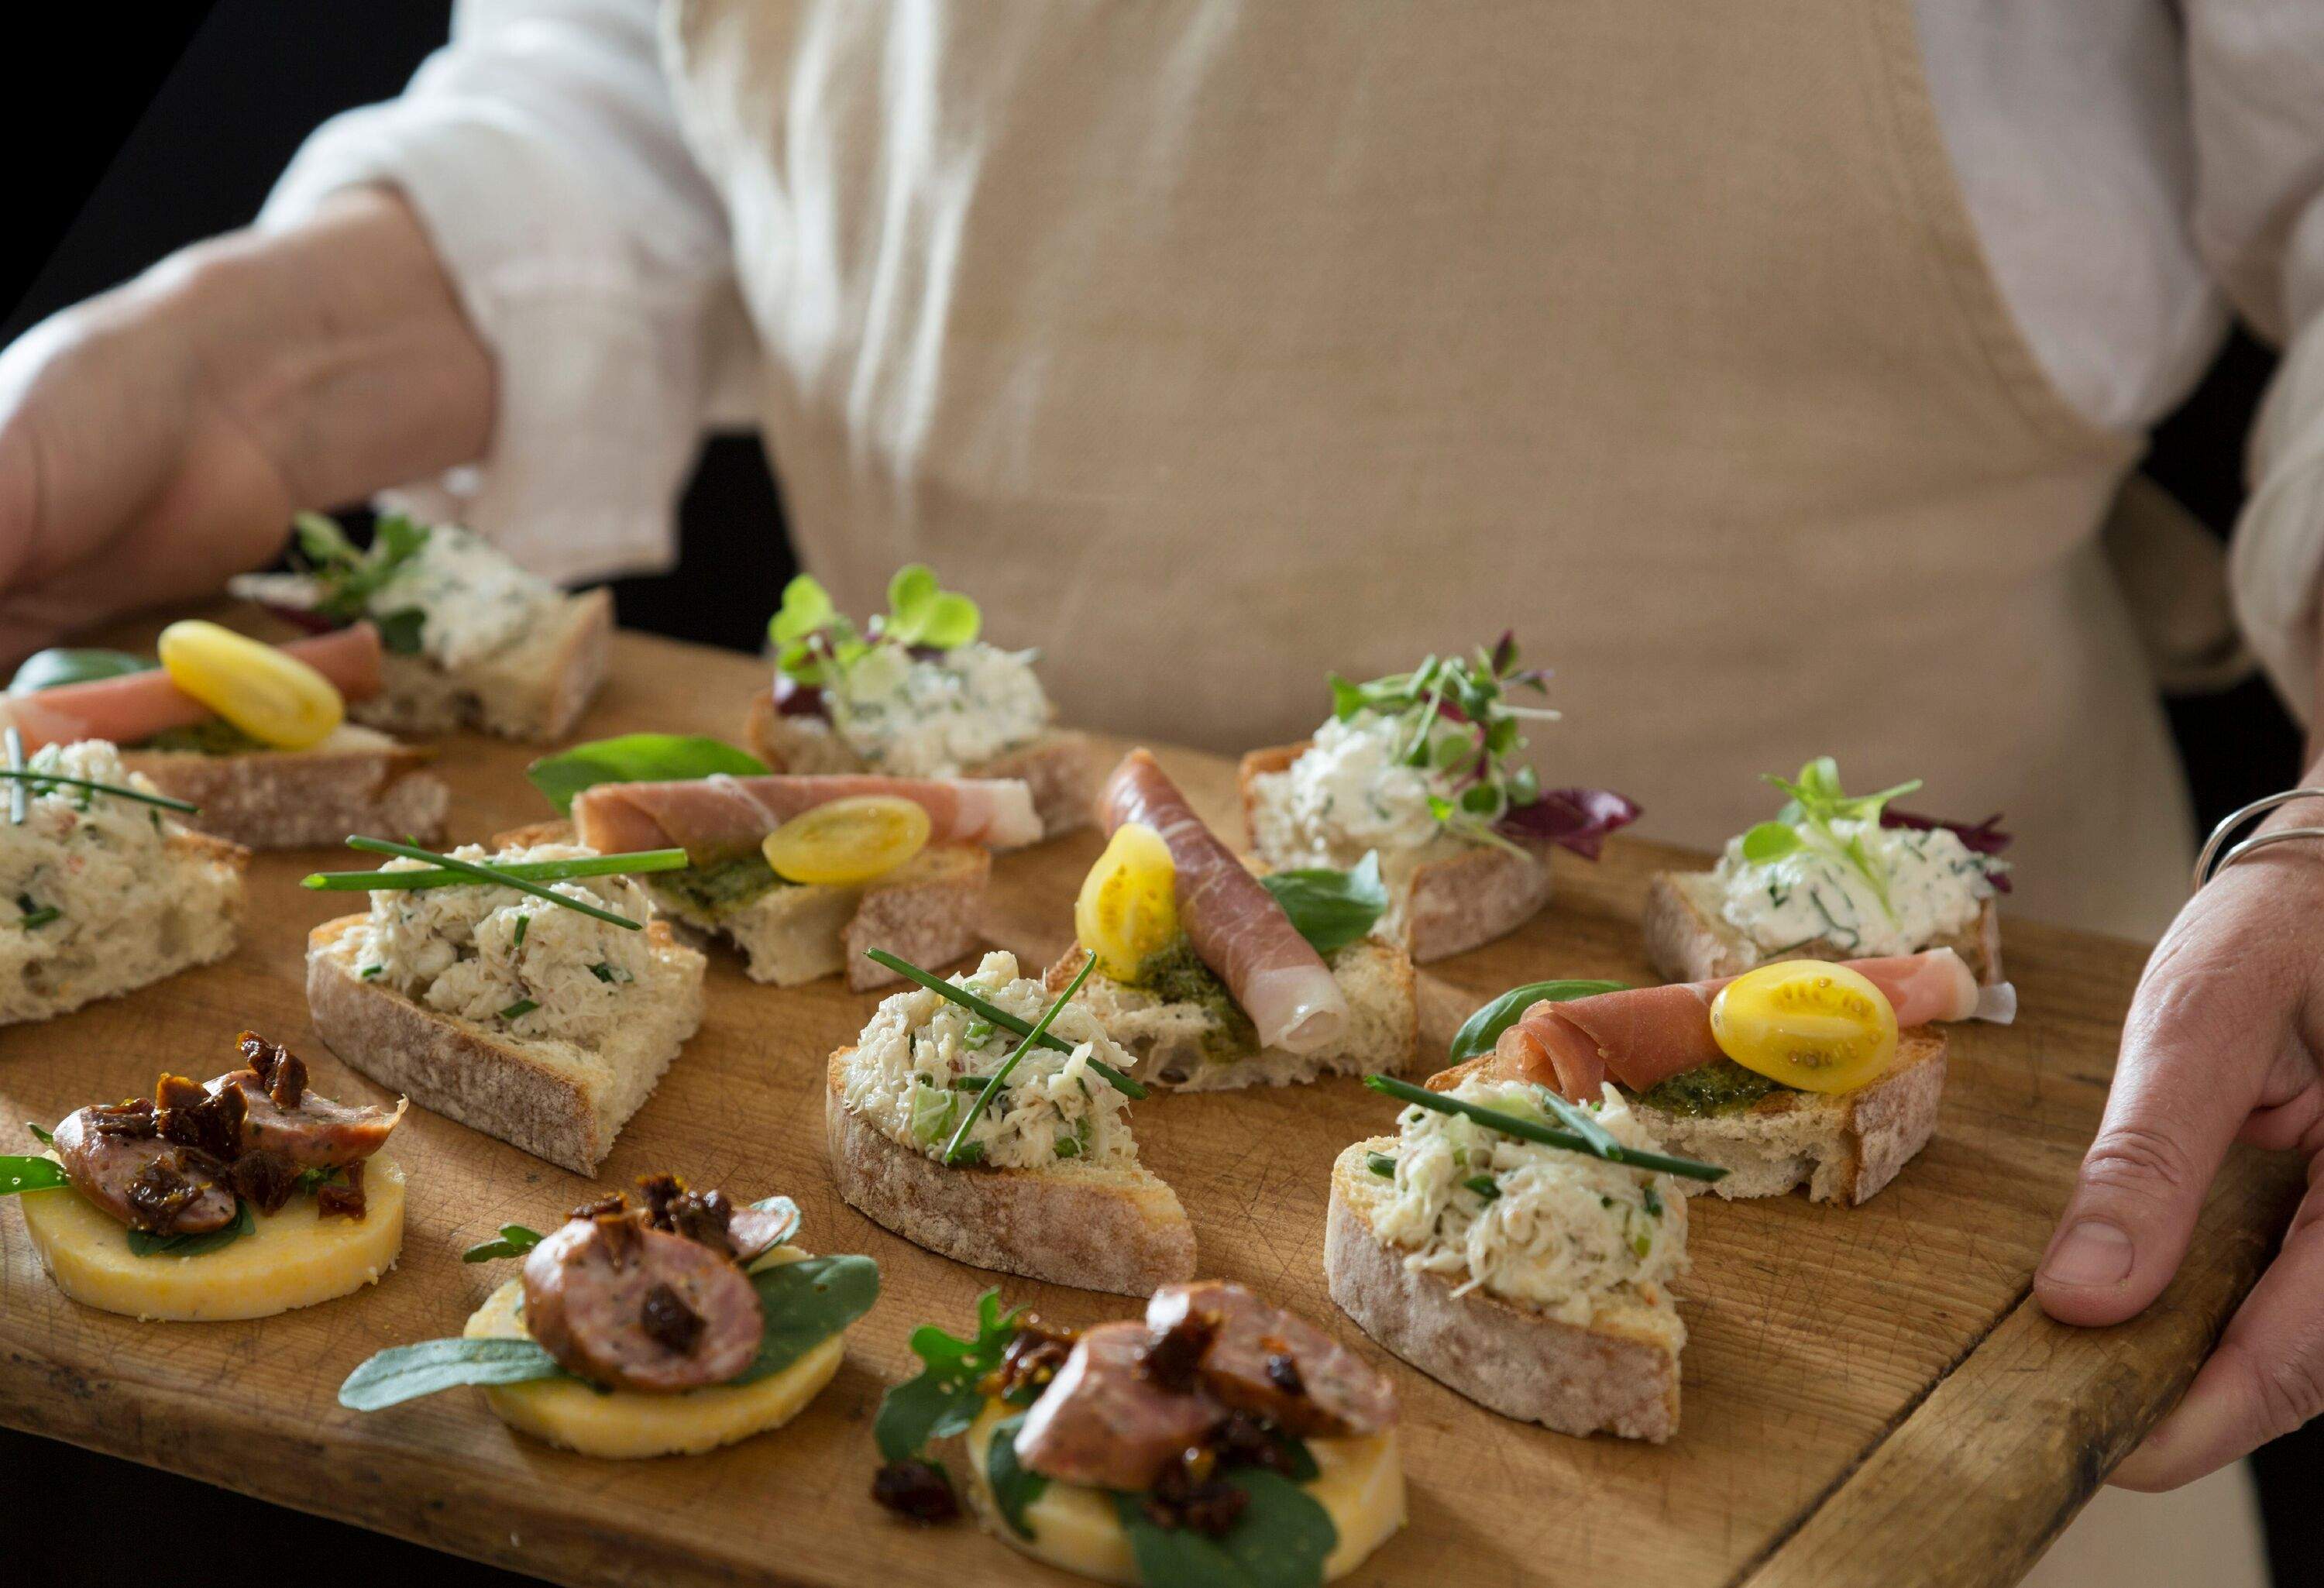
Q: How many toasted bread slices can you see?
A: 12